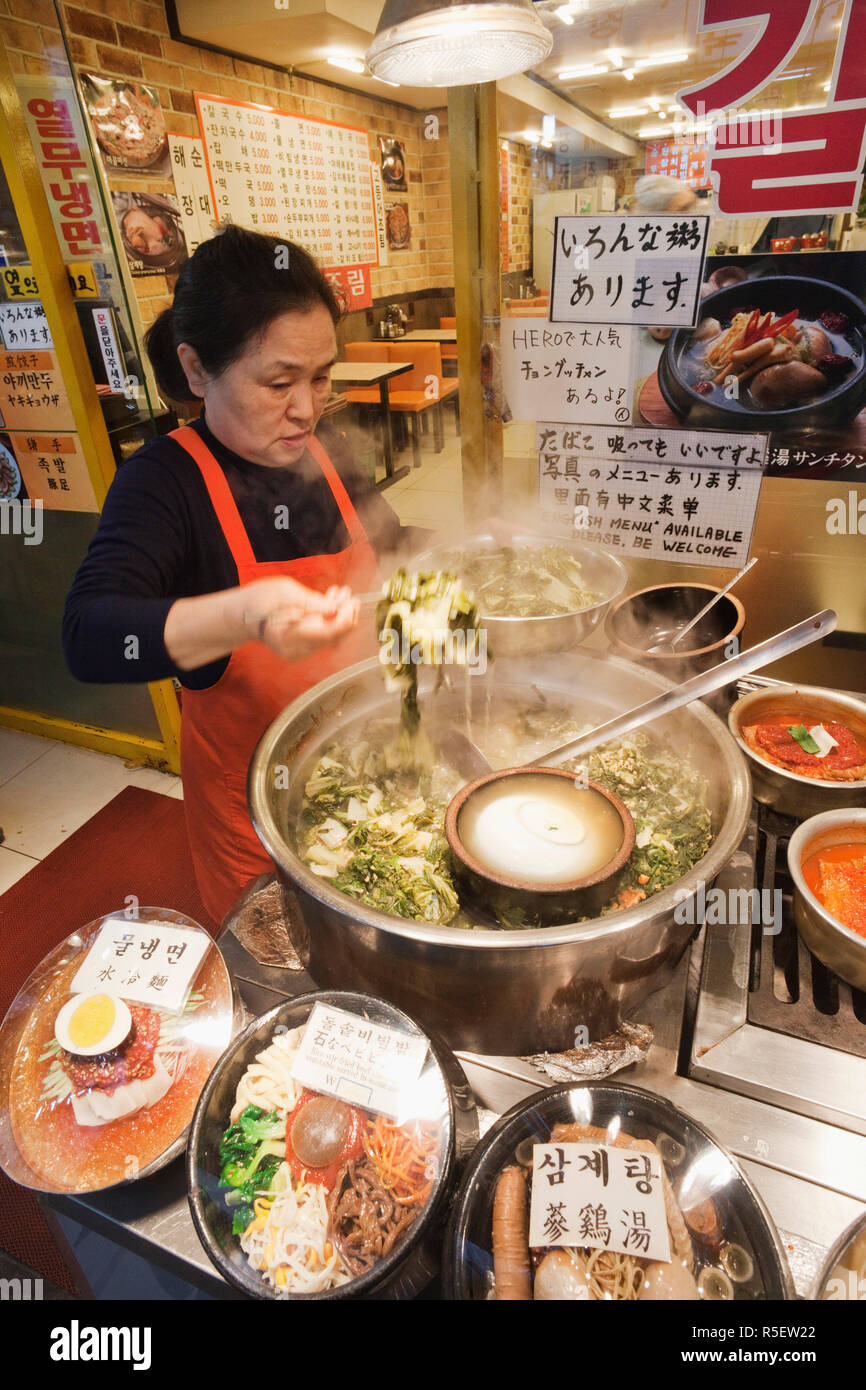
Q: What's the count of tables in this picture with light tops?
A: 2